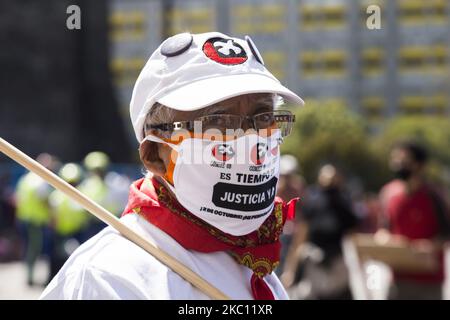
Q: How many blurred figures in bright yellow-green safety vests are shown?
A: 3